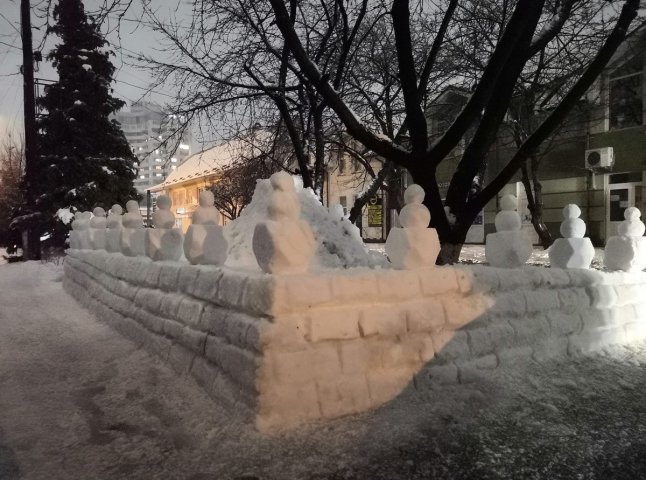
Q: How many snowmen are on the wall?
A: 12